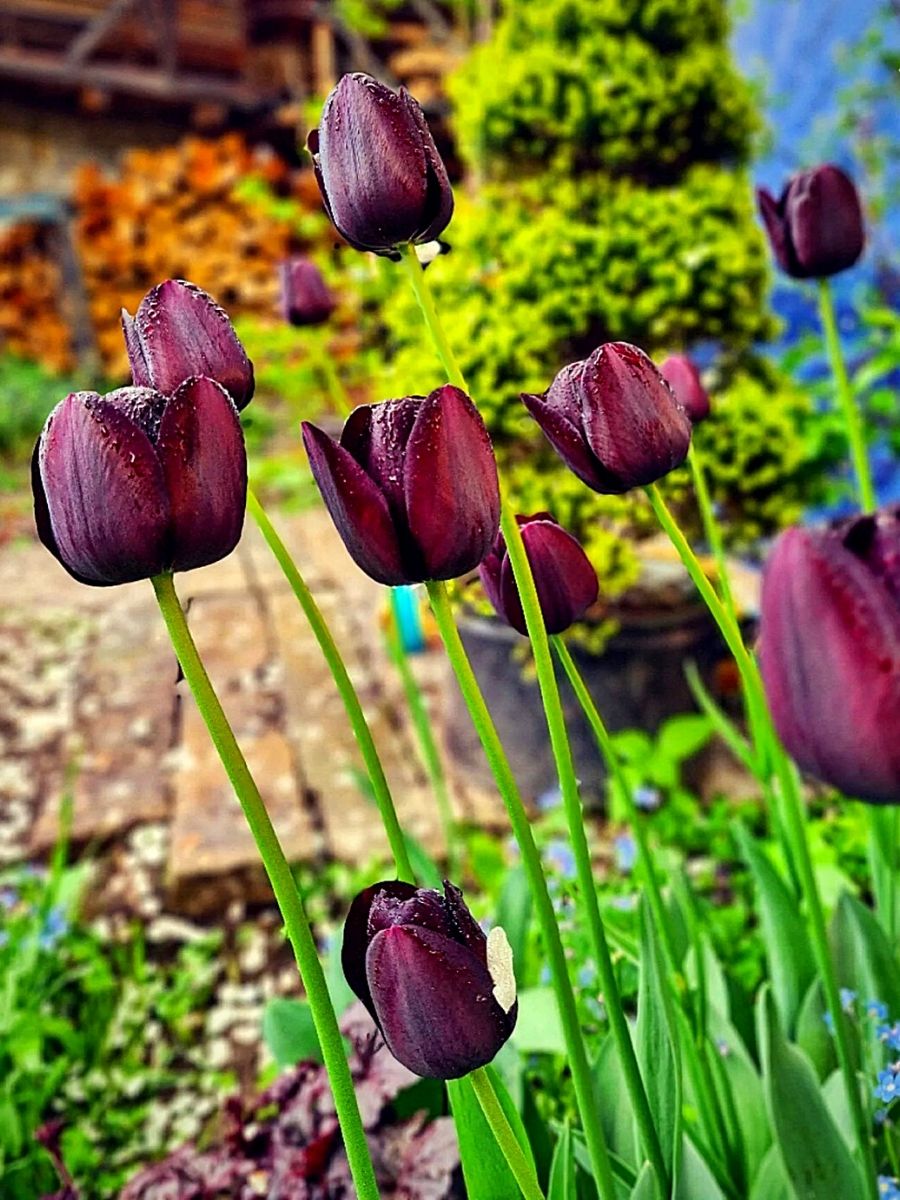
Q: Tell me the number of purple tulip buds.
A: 11